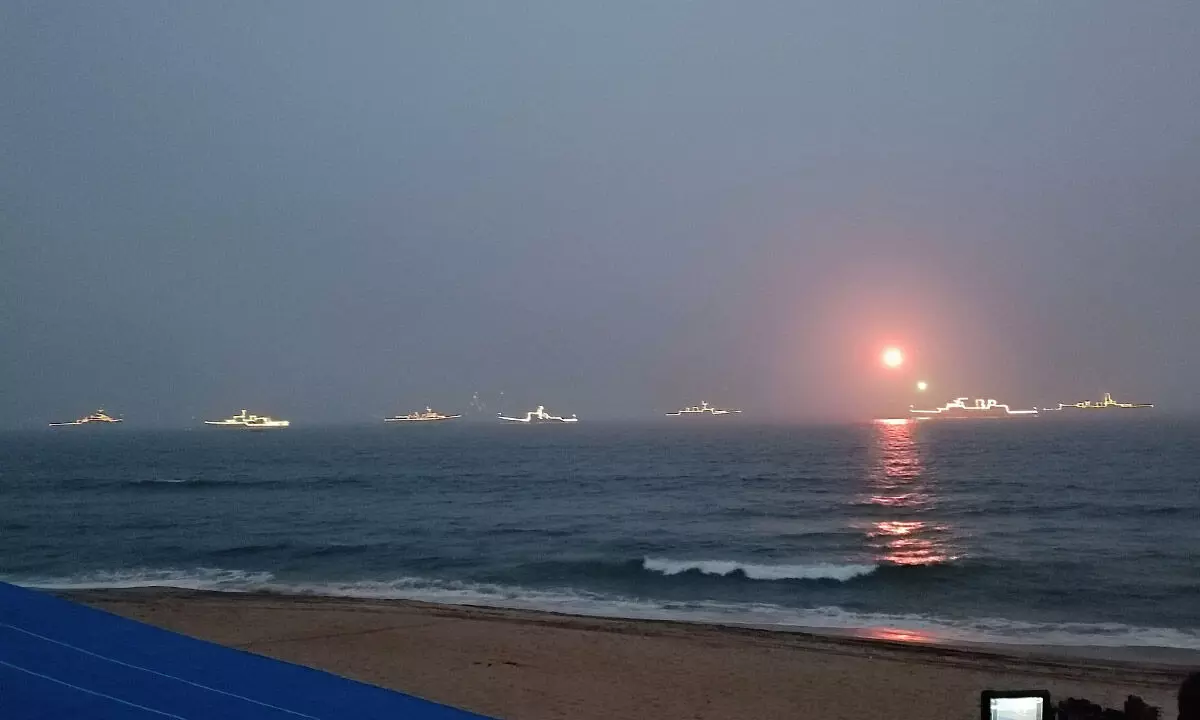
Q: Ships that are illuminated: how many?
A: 7